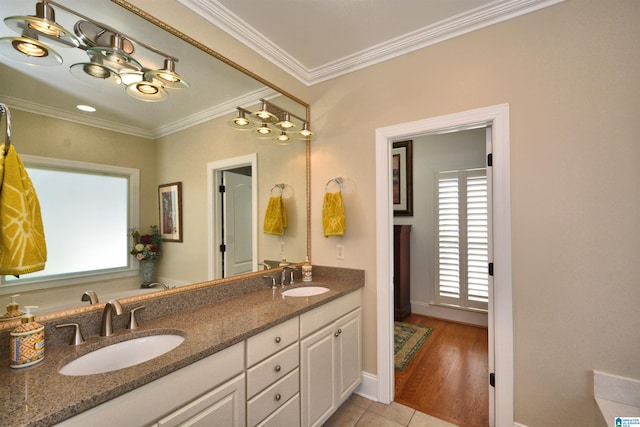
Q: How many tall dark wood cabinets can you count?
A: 1